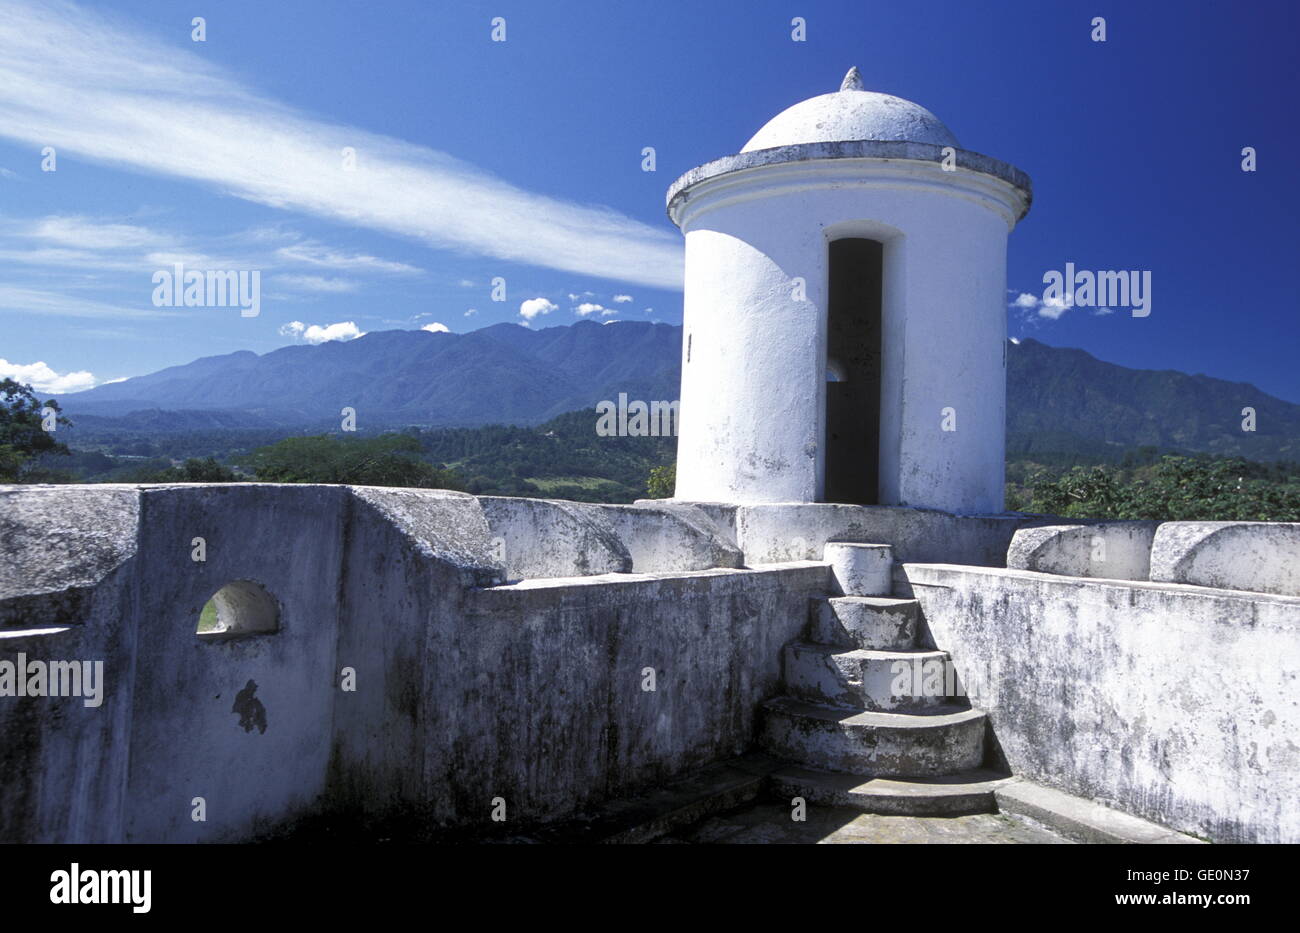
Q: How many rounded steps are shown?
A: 5